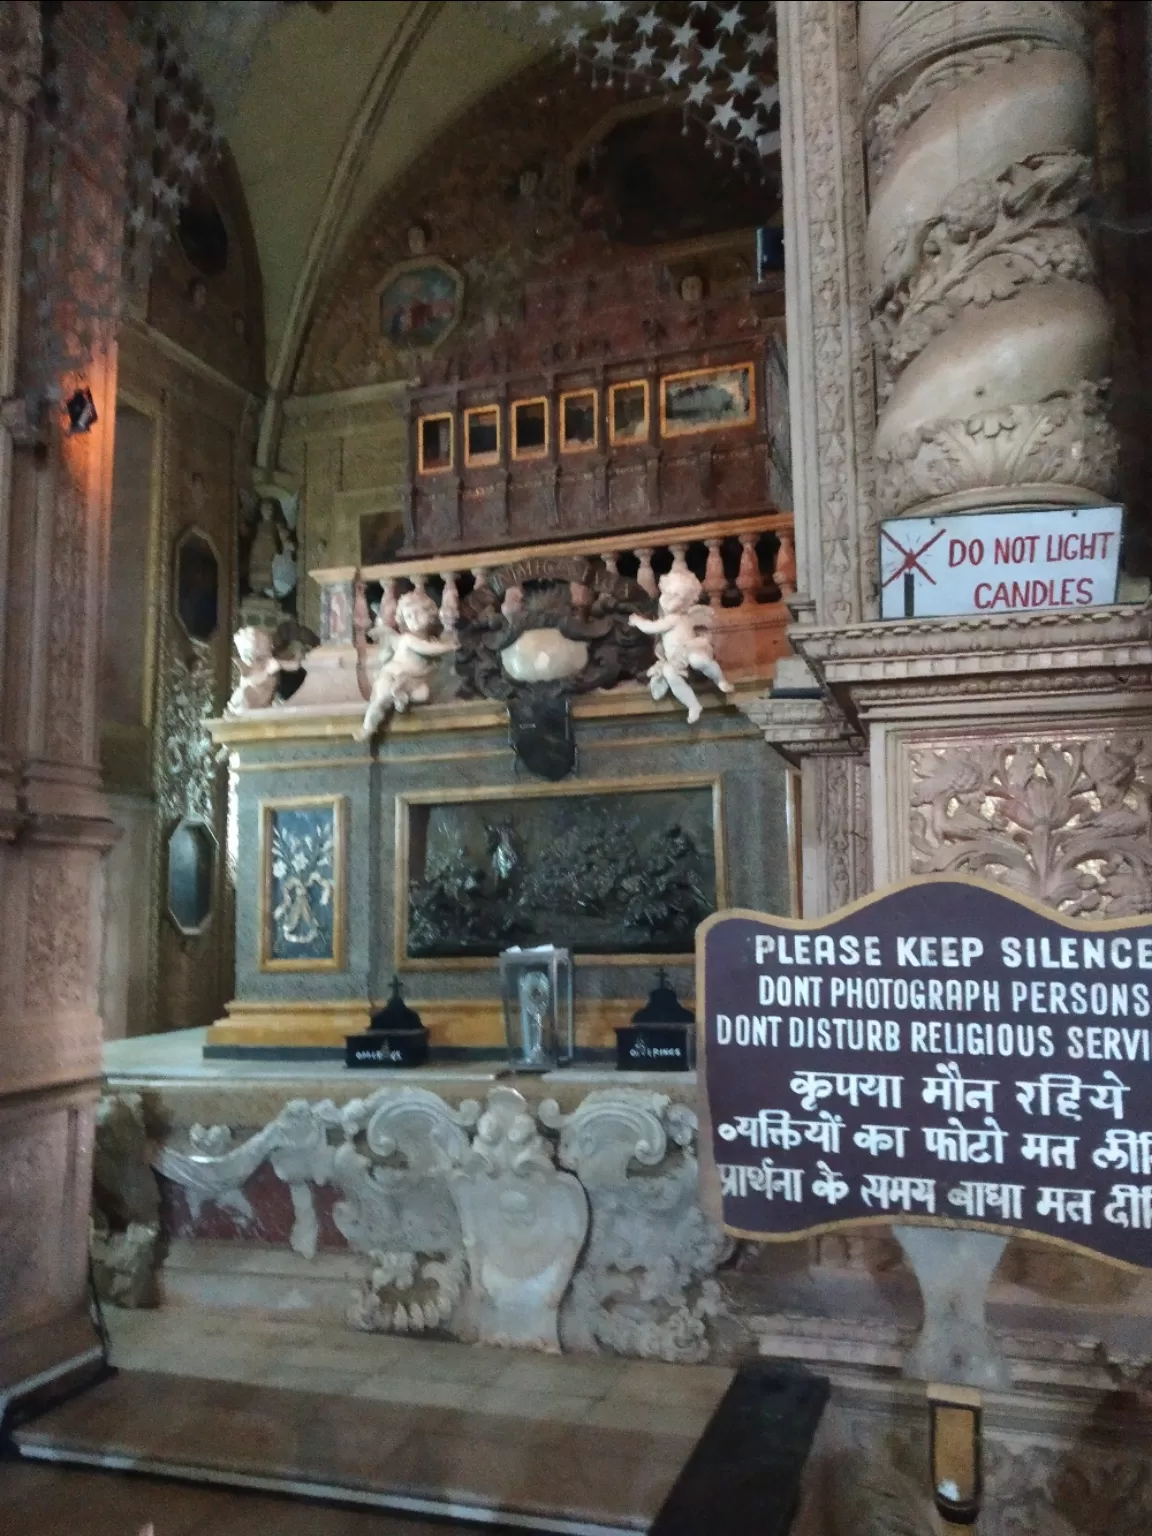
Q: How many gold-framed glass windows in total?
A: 6